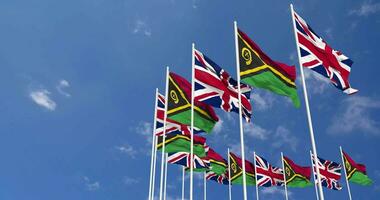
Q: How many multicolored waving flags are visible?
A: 14